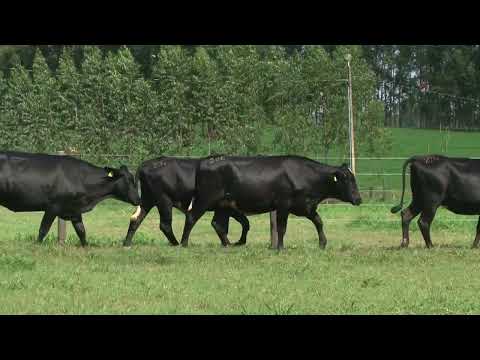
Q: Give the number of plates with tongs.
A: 0